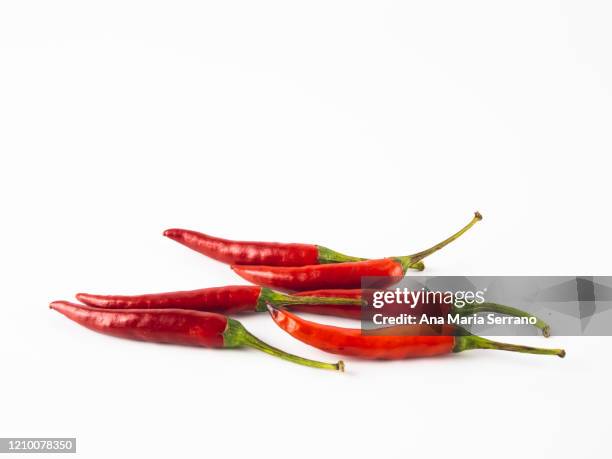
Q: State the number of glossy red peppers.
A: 6